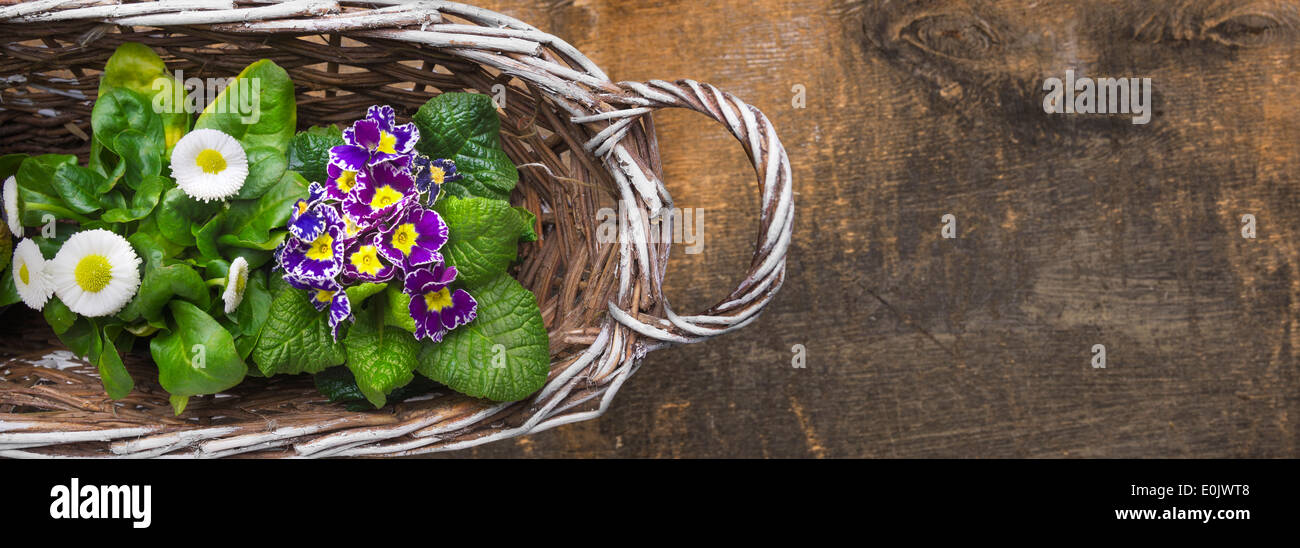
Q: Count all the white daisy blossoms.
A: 5